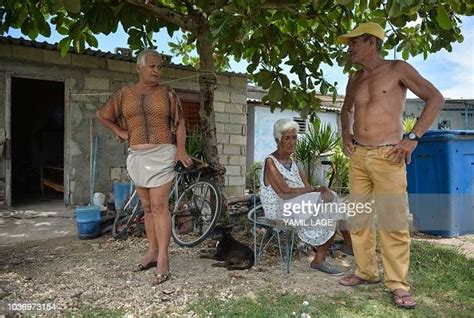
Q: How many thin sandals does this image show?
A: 4